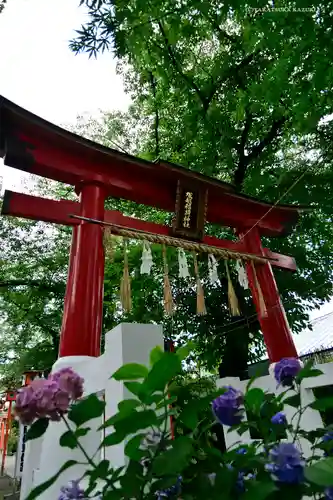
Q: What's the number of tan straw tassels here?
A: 5